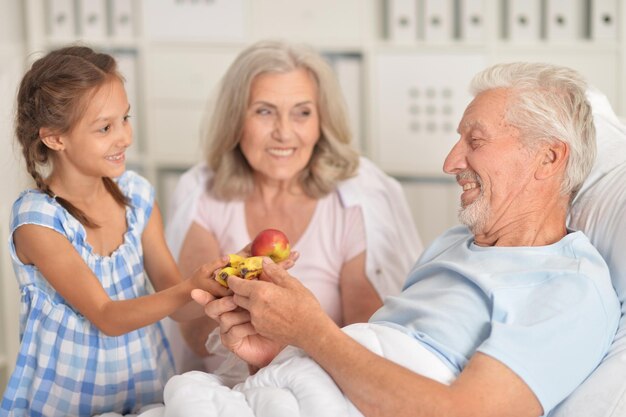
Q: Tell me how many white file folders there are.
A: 9